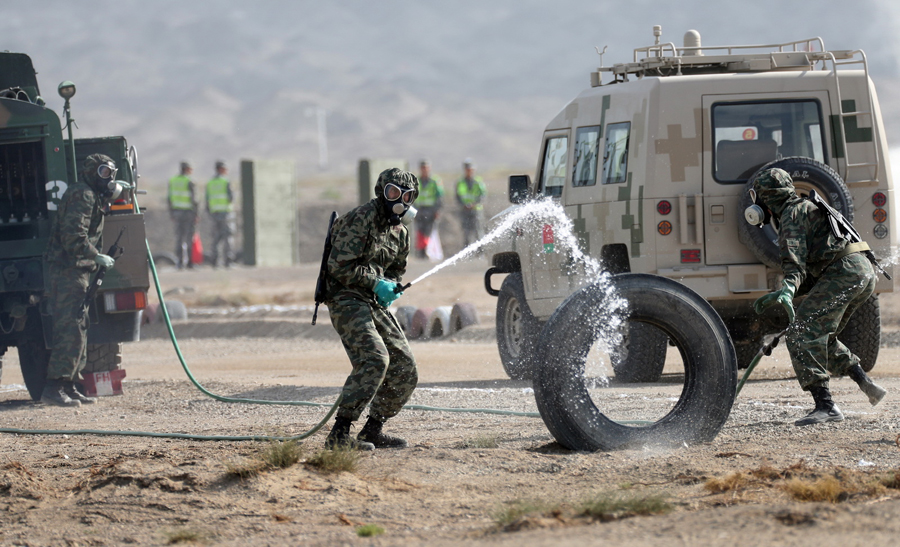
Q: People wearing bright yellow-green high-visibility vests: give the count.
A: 4